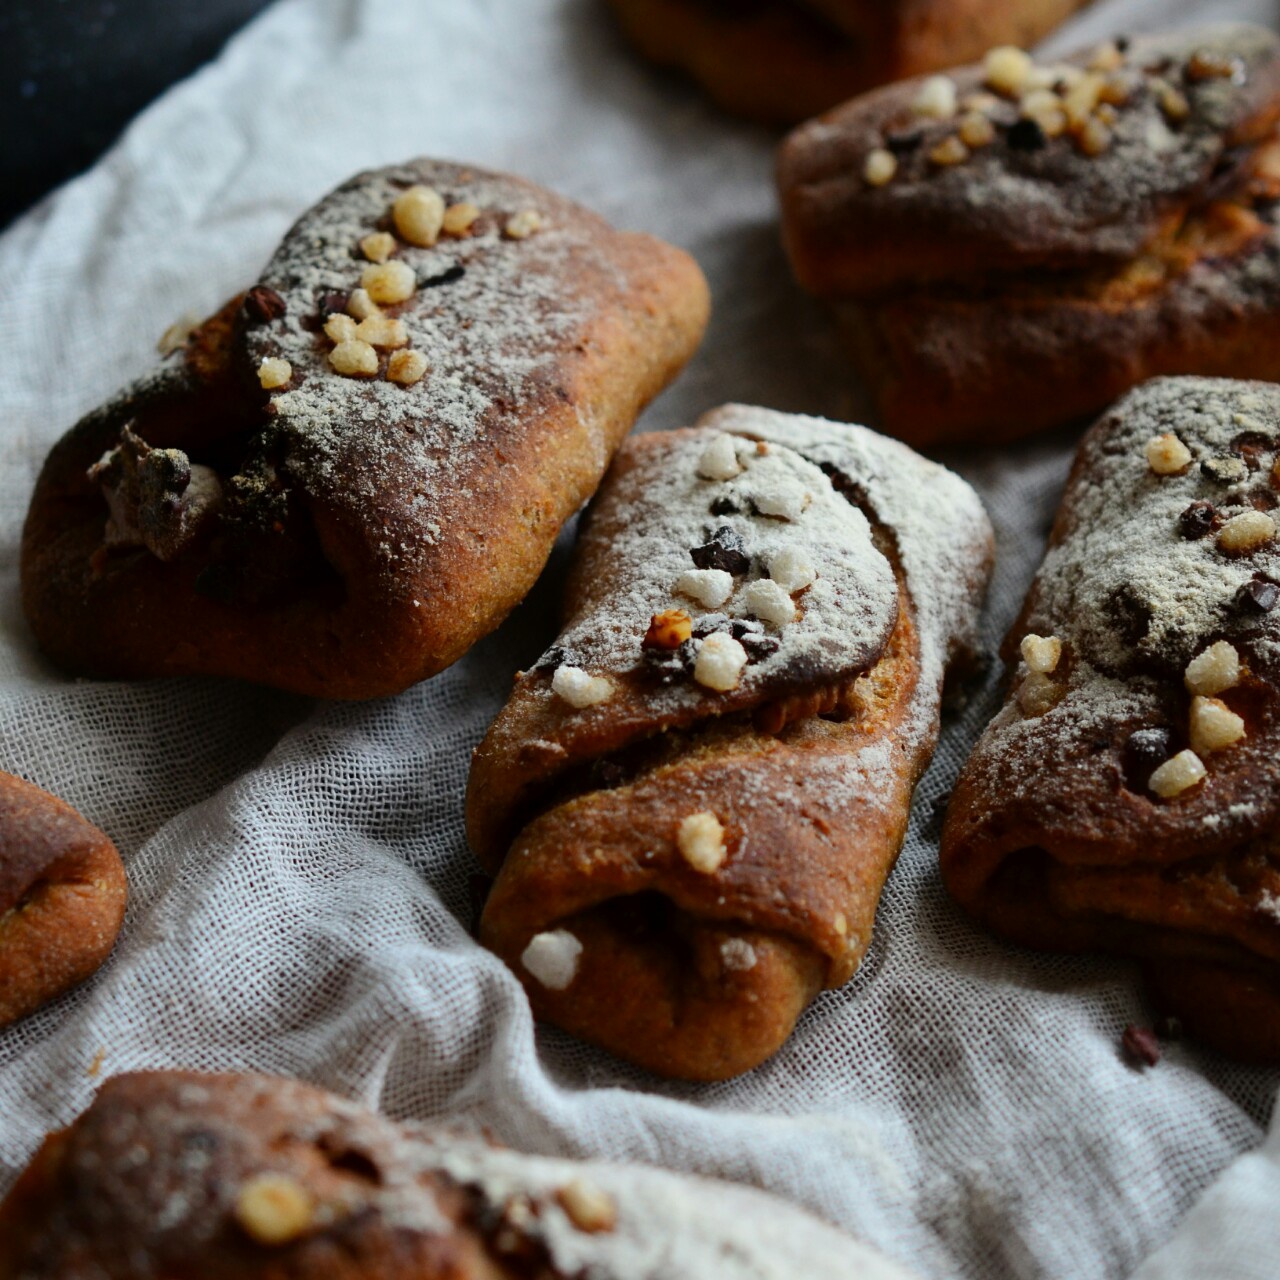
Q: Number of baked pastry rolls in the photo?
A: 7